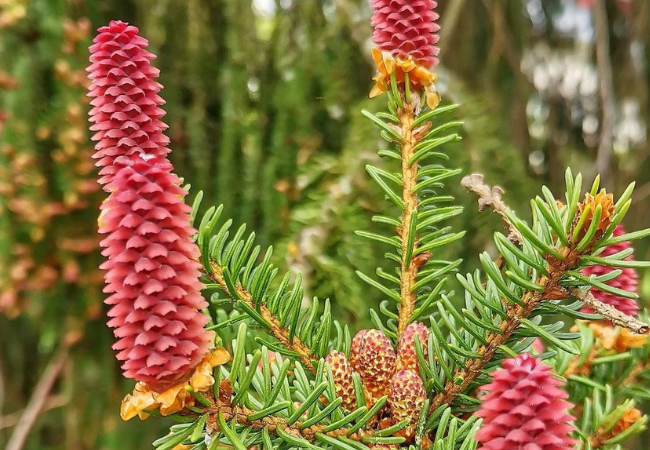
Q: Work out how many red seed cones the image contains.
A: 5